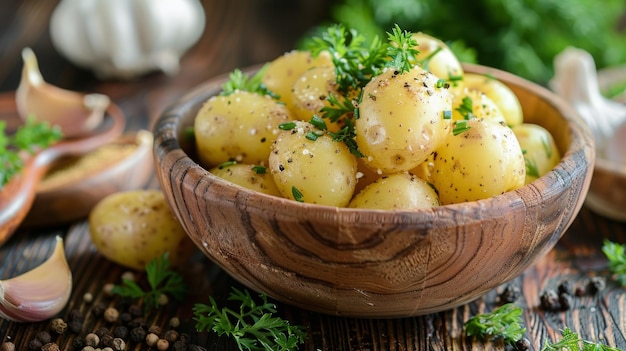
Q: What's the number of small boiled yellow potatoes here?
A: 13